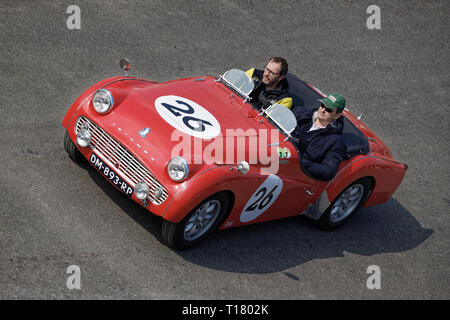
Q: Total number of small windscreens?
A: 2